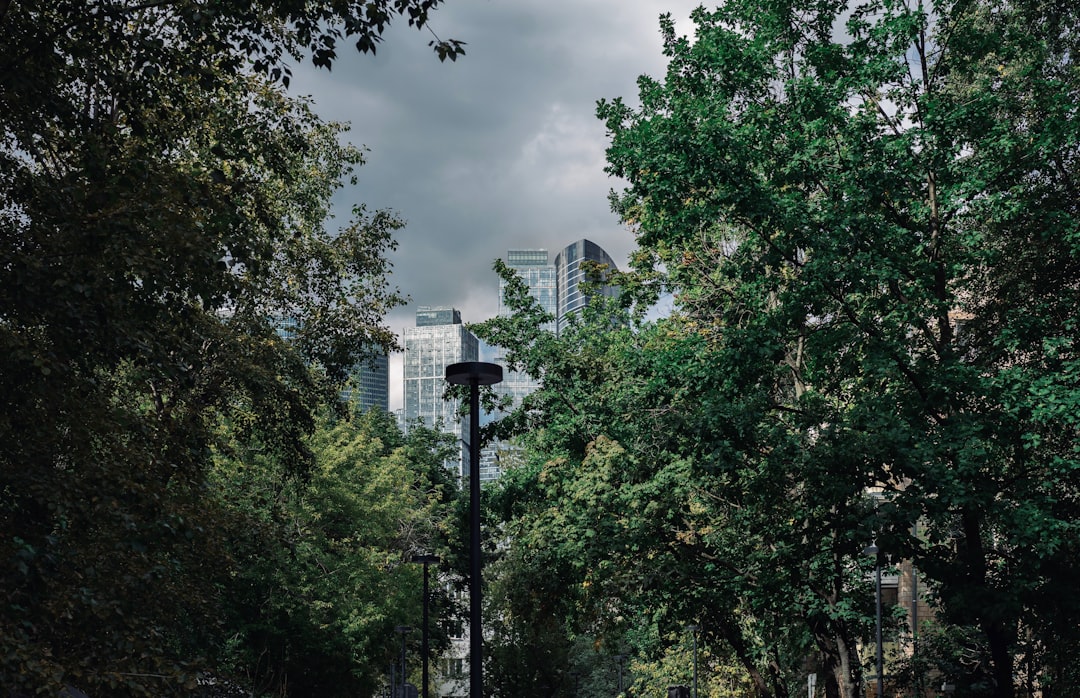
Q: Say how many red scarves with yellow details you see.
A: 0